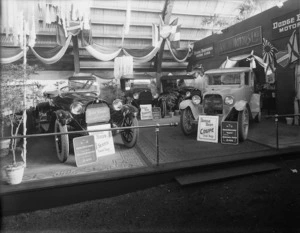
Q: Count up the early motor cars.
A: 4